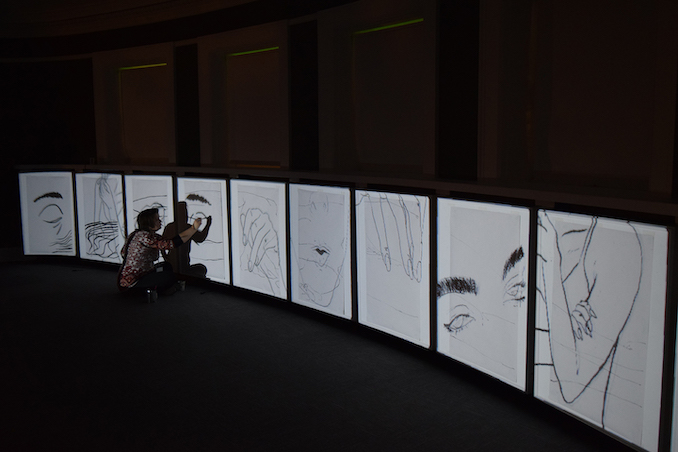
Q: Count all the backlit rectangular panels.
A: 9